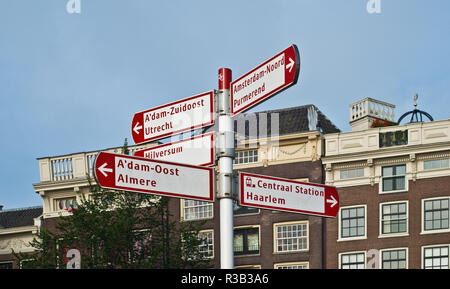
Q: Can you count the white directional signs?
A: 5